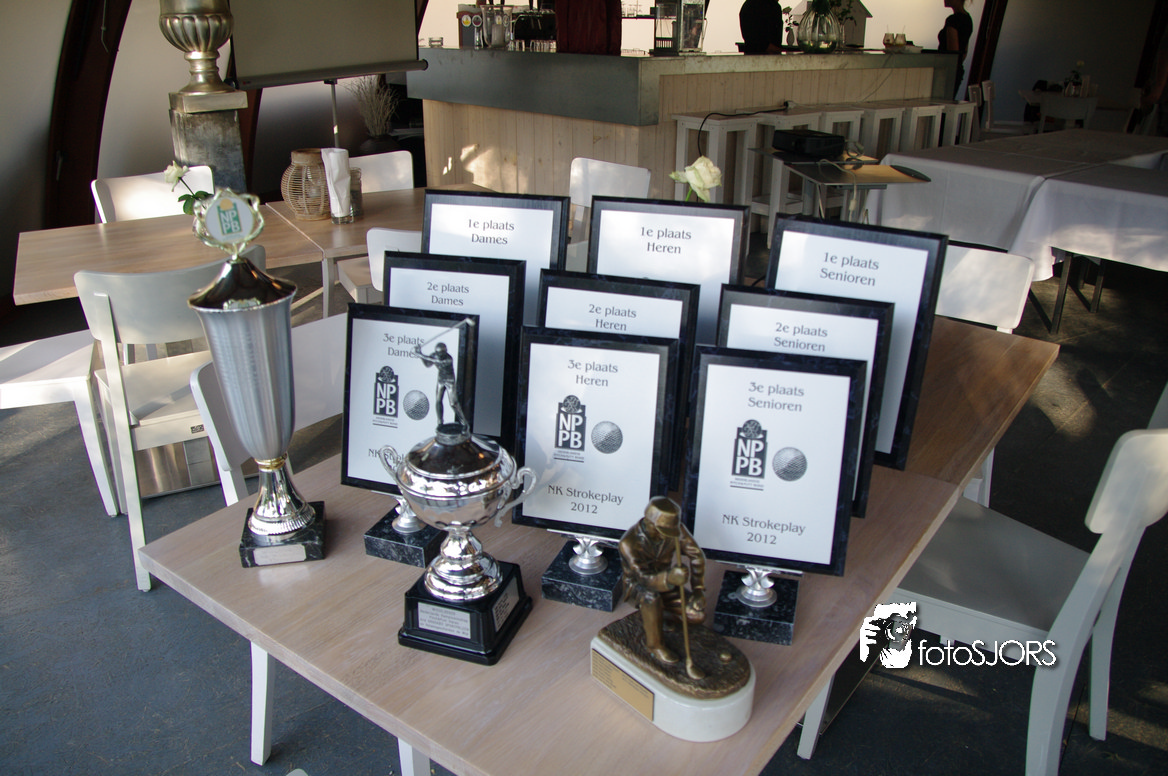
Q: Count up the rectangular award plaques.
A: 9